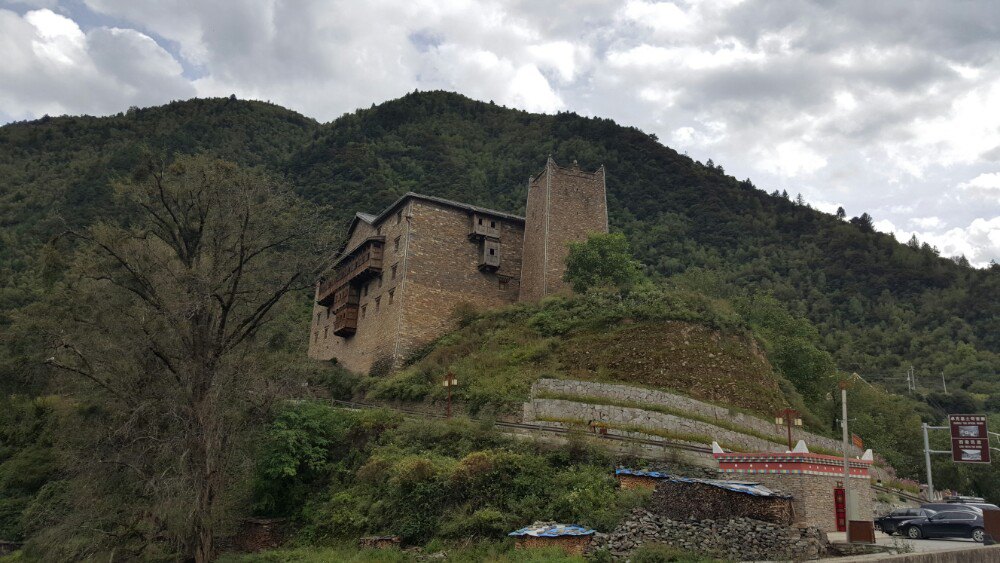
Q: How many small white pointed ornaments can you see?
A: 3